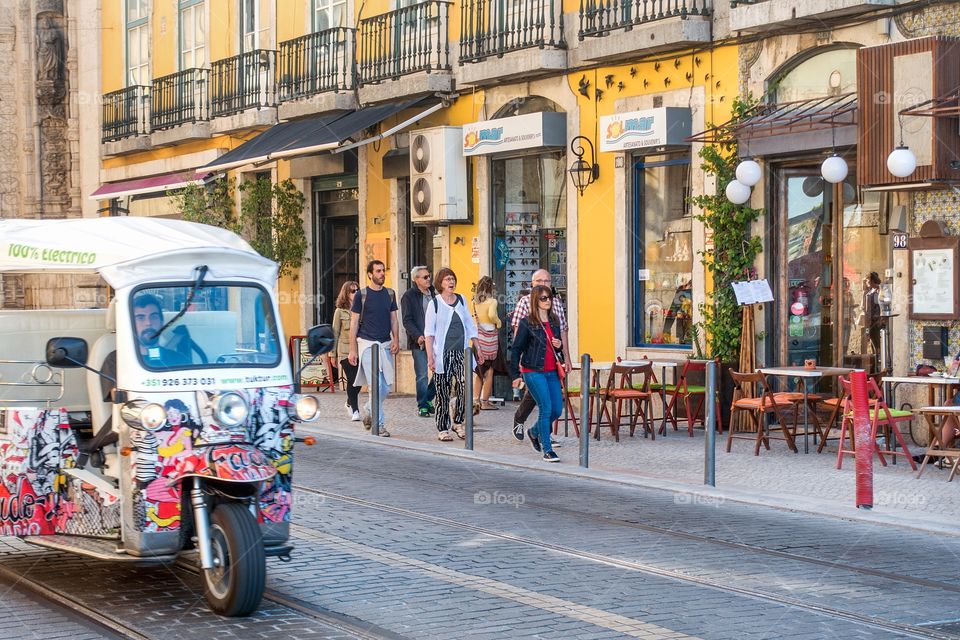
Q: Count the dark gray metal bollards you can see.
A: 5